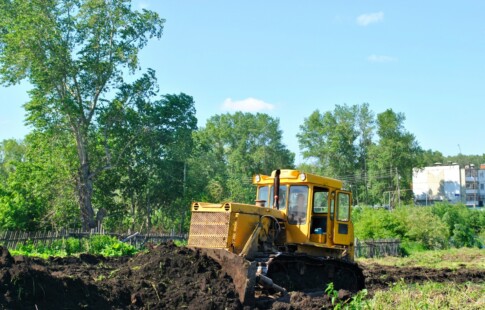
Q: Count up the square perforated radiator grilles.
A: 1